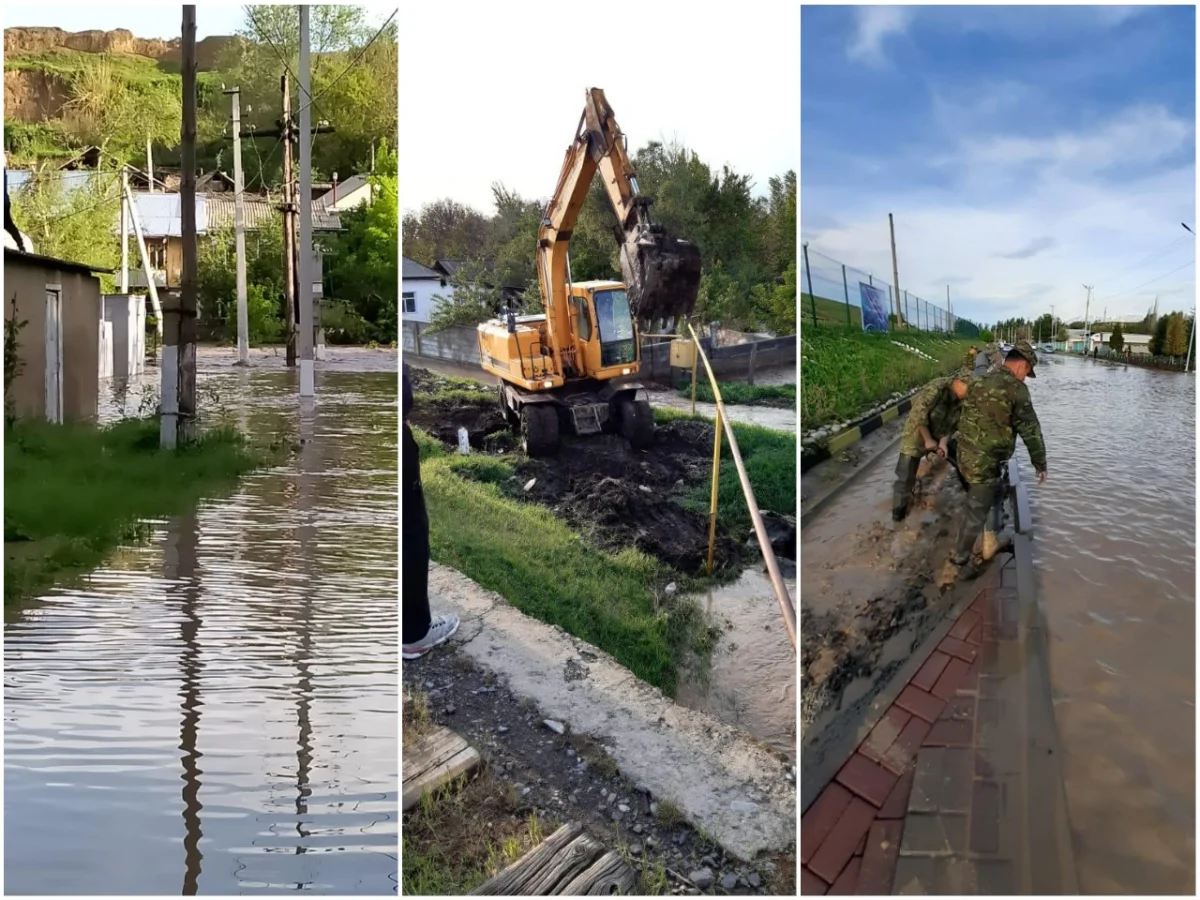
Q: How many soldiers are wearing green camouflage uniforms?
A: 2